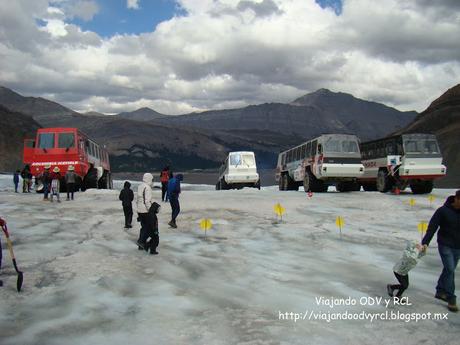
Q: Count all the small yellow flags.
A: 6